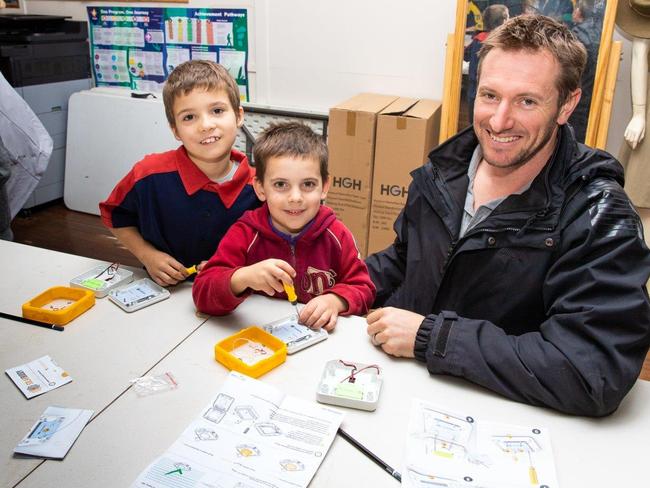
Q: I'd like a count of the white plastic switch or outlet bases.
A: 4